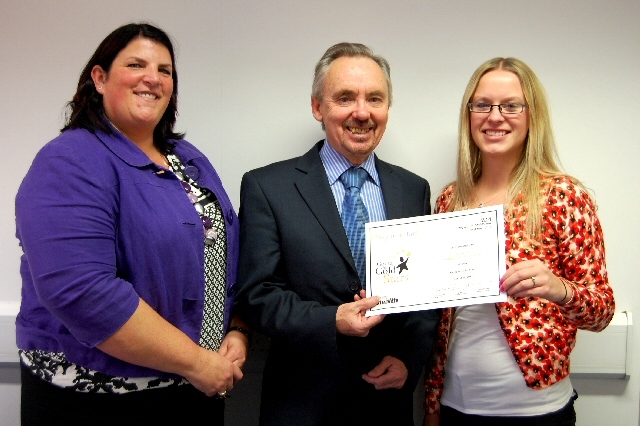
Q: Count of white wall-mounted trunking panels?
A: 2